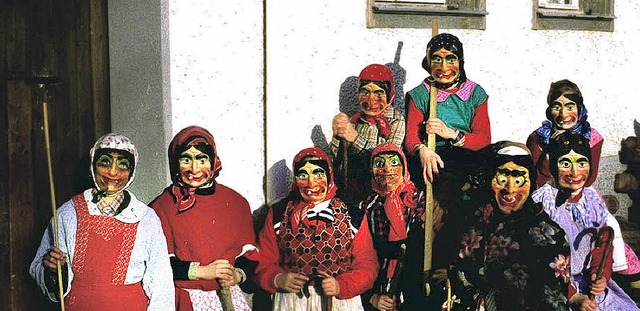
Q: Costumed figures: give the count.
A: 9